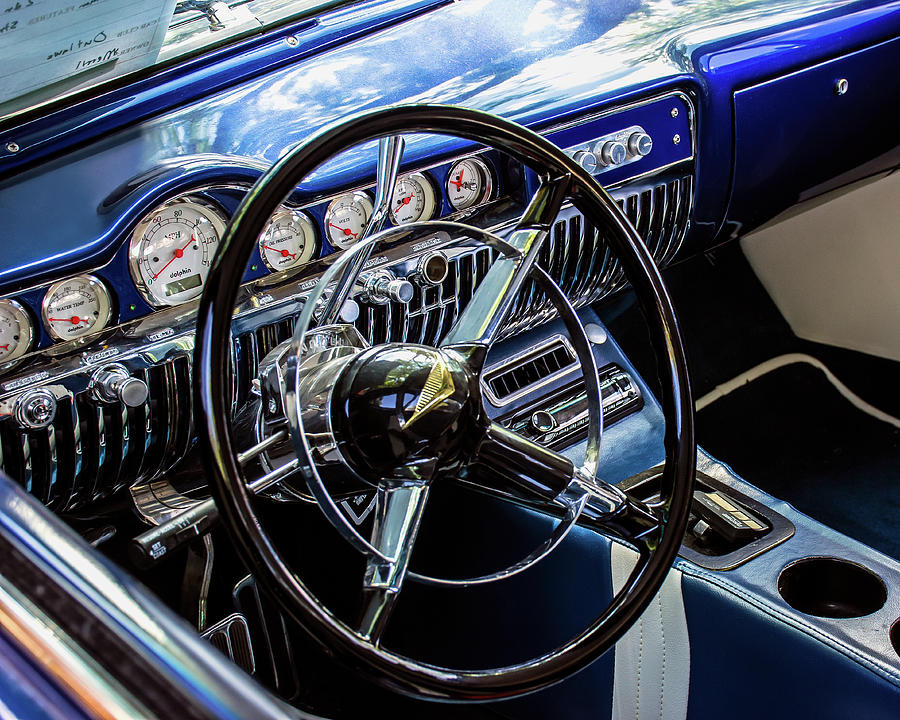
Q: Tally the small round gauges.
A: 6